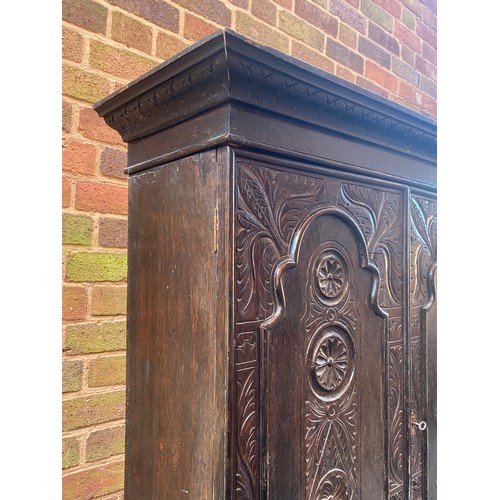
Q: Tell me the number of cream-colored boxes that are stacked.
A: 0